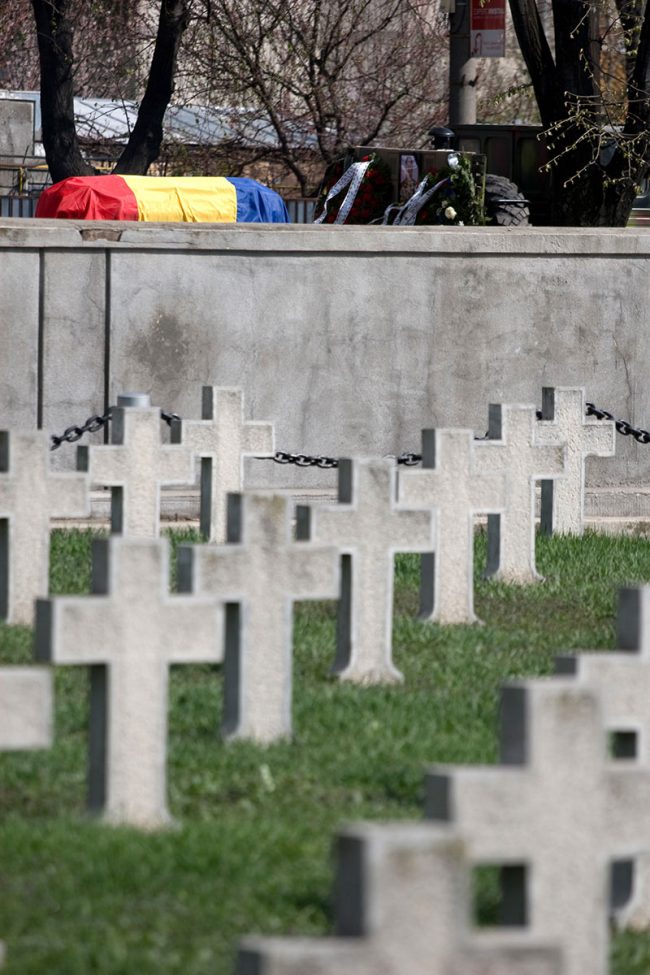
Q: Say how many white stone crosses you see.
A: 13